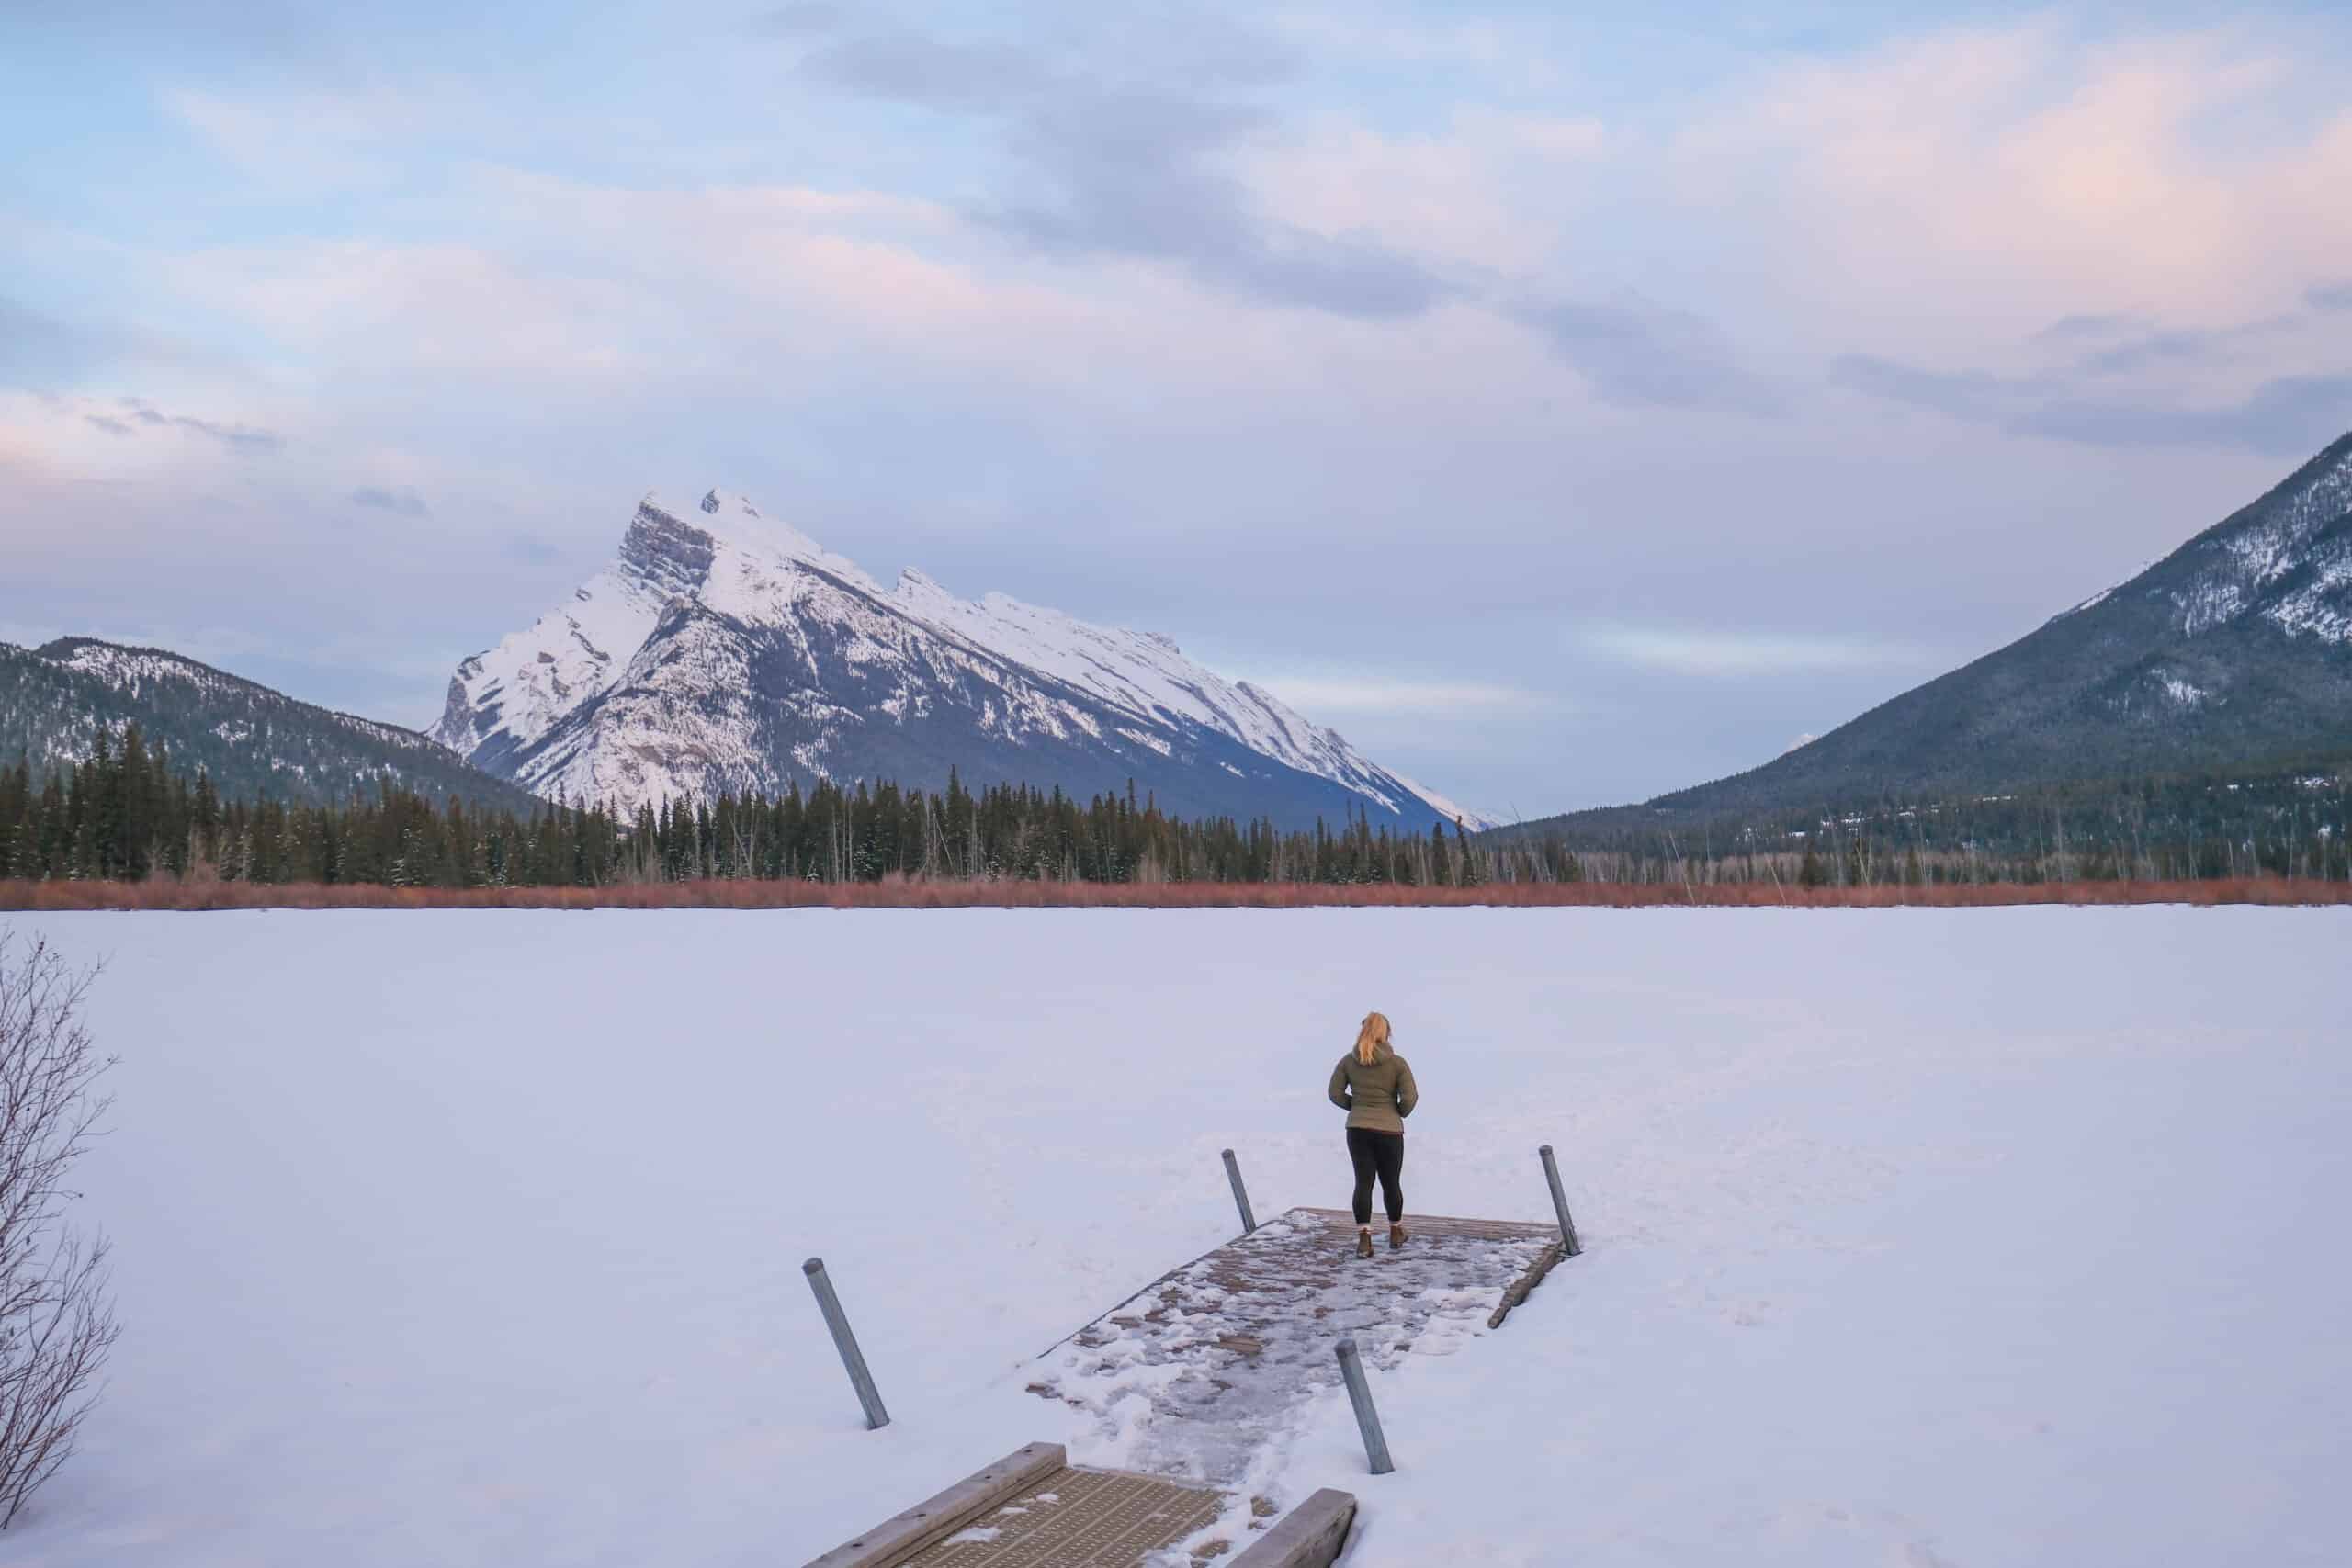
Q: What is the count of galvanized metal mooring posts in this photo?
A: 4